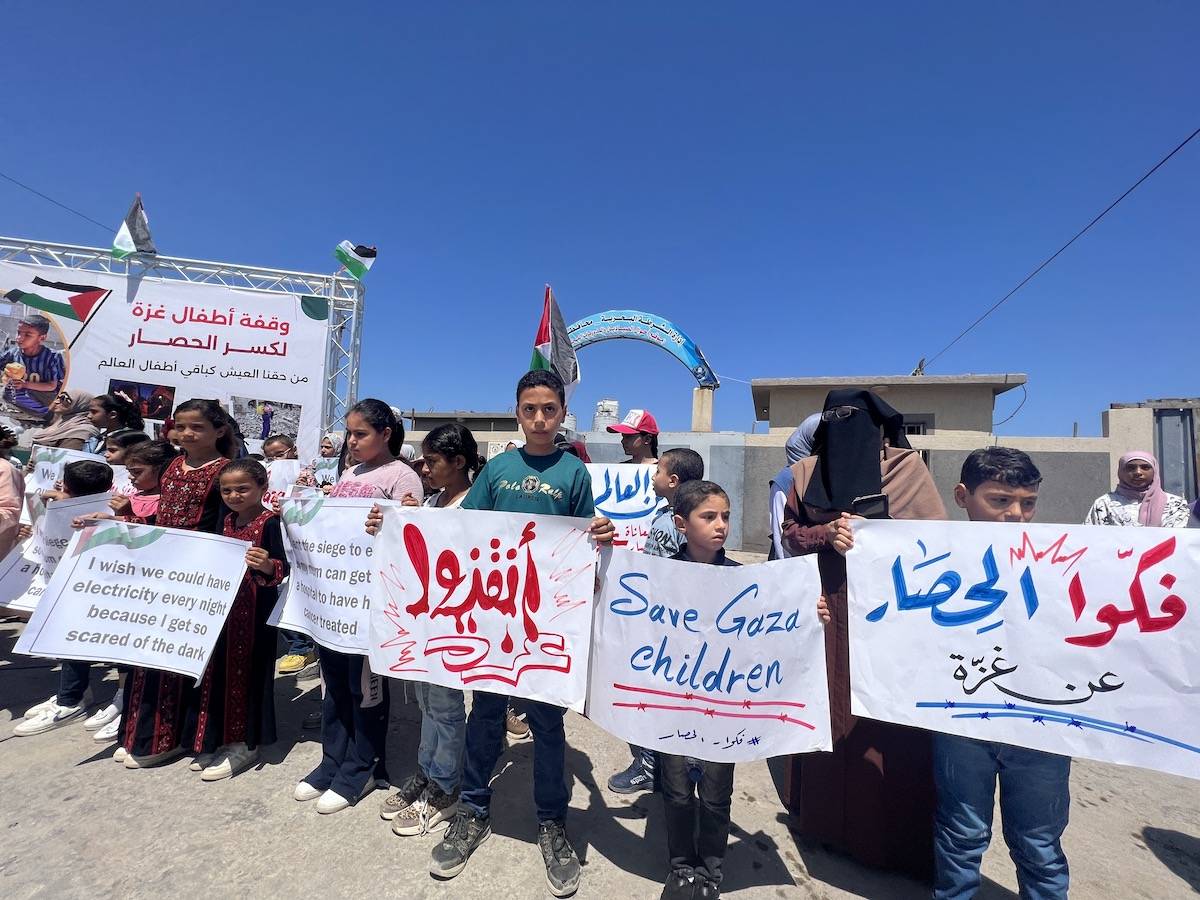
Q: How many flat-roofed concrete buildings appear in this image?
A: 2